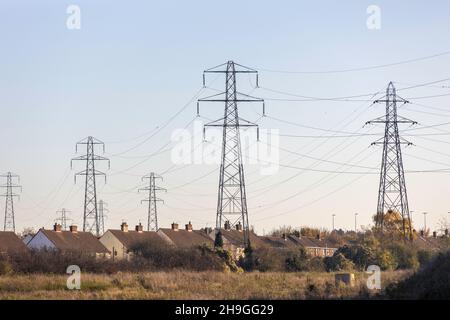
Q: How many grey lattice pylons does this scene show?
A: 7